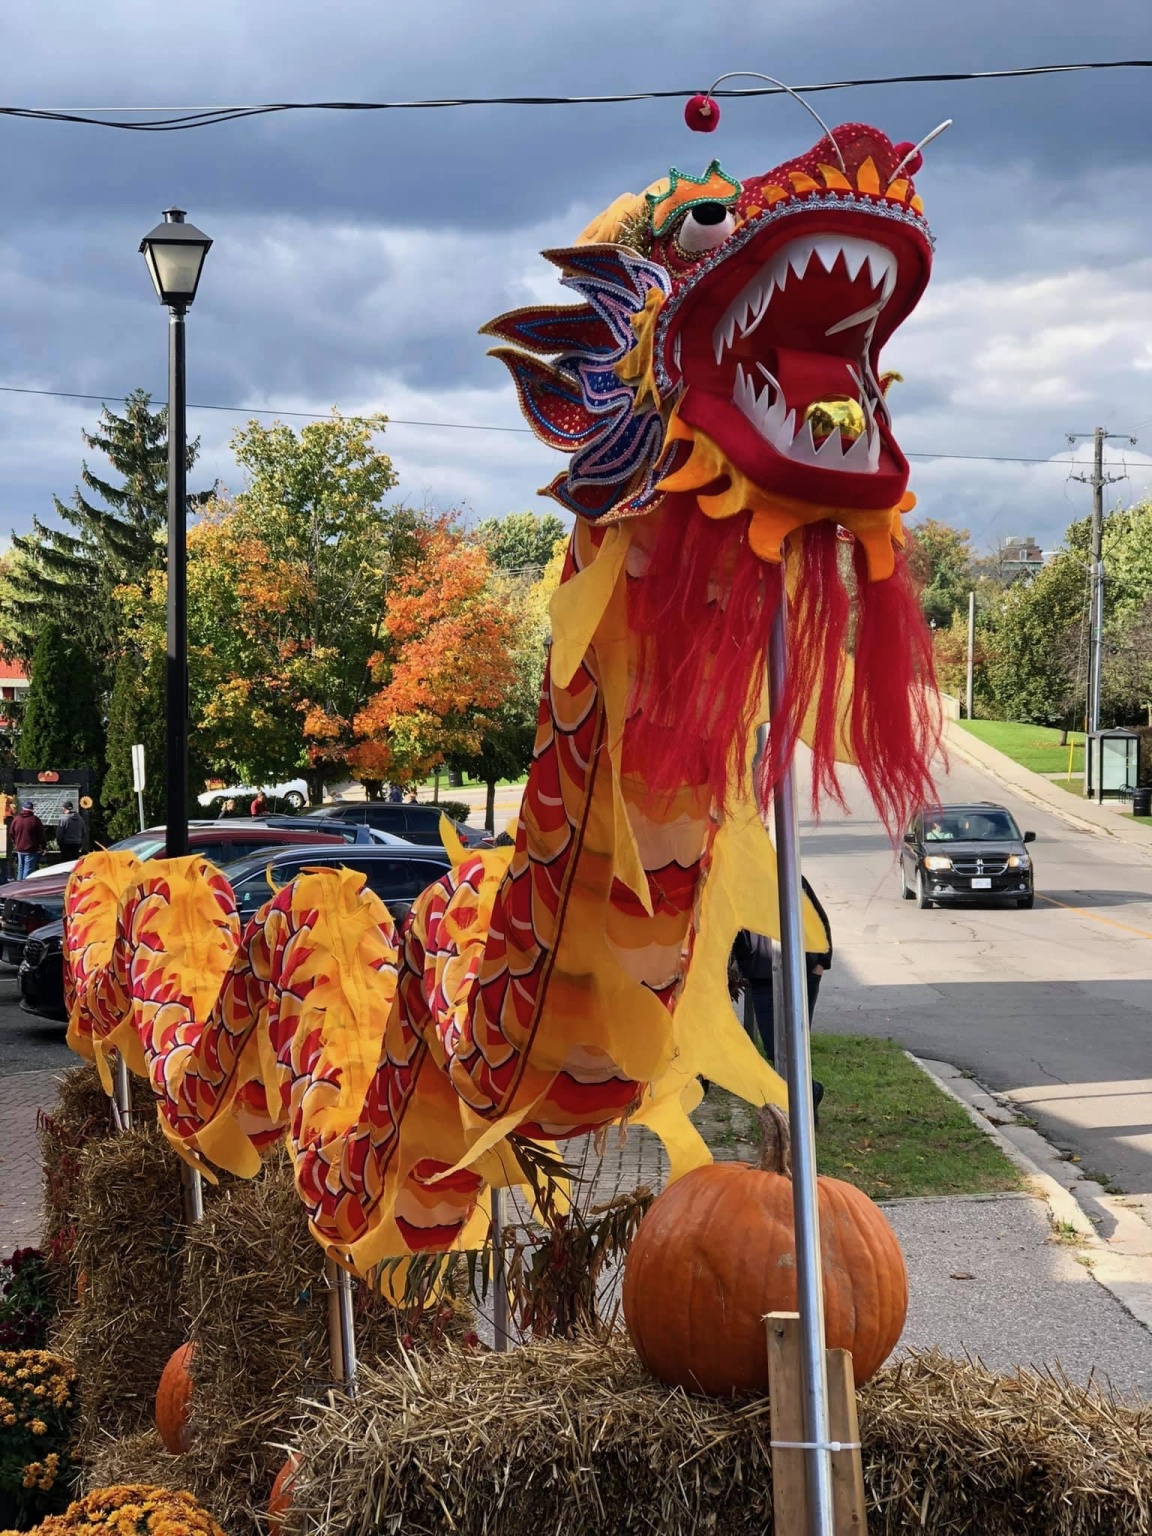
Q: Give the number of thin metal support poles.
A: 5